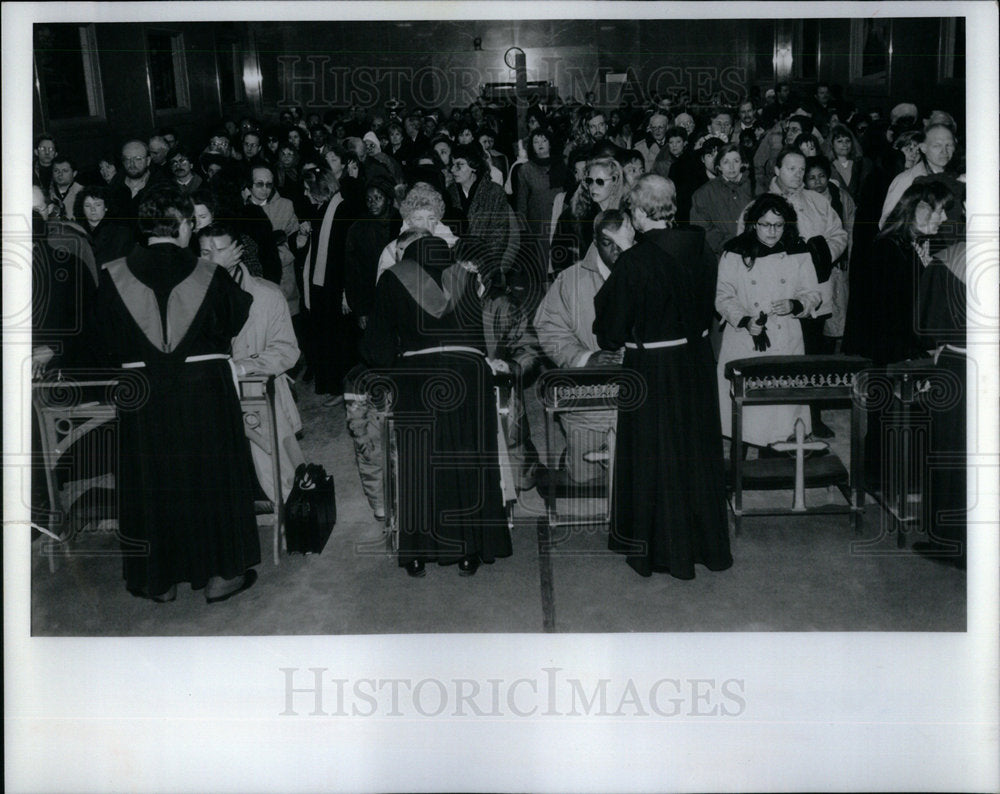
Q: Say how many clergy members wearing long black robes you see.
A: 4